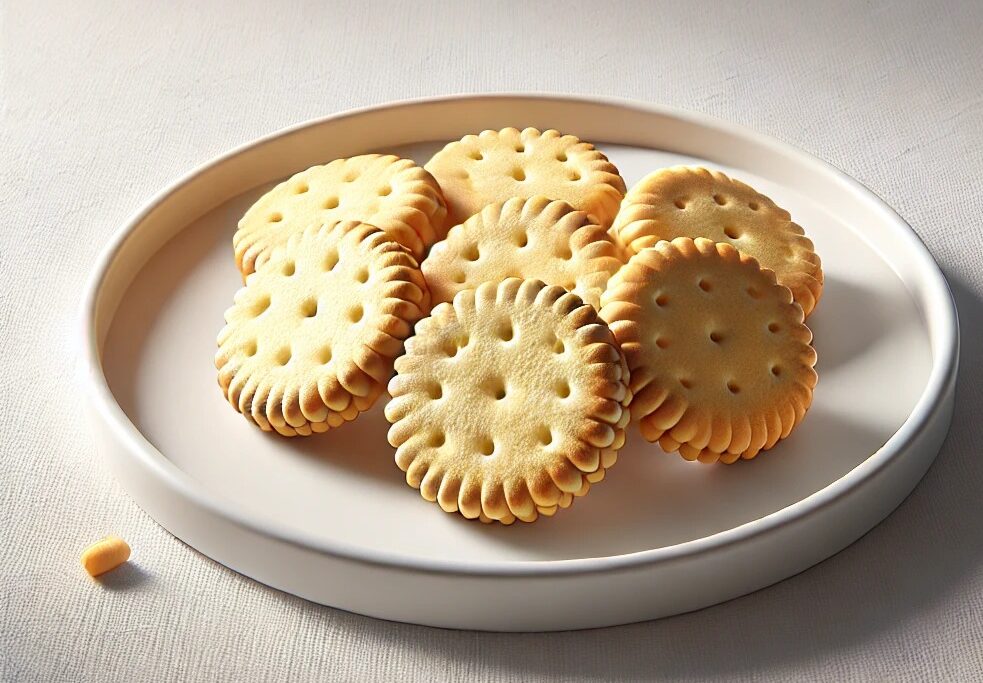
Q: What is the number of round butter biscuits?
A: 7